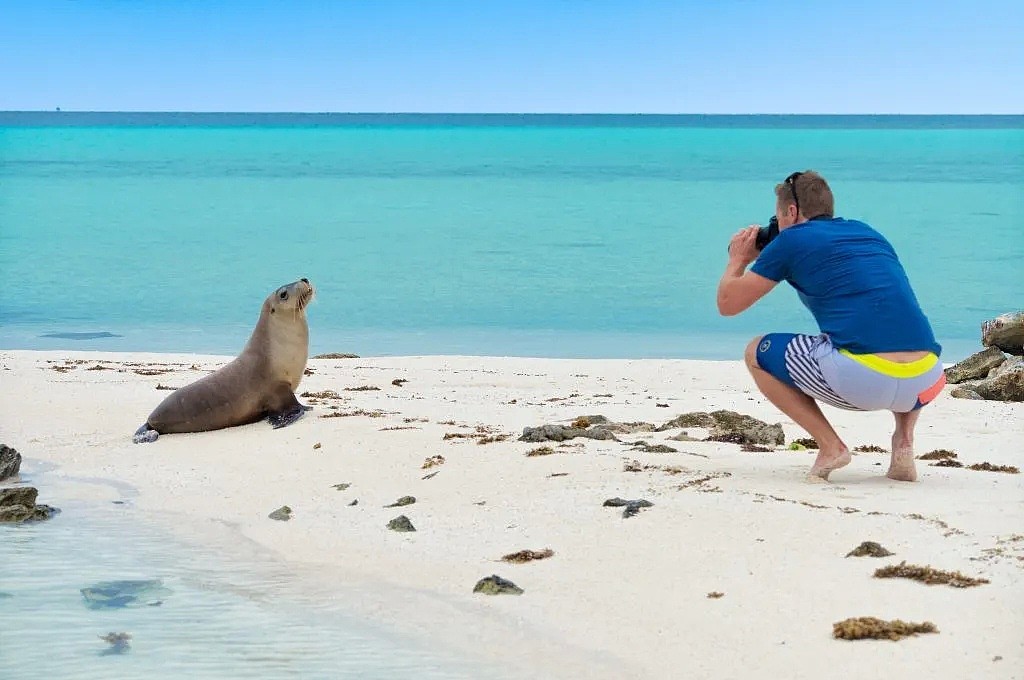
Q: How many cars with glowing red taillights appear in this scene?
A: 0